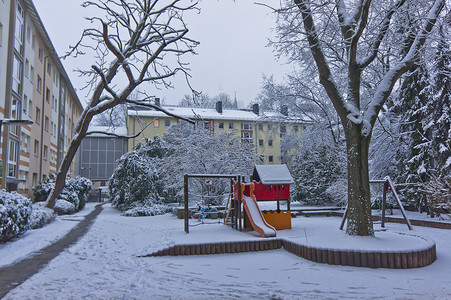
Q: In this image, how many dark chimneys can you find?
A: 4